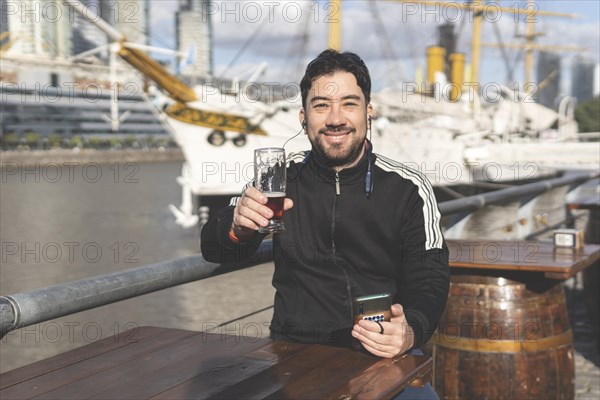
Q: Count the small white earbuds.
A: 0